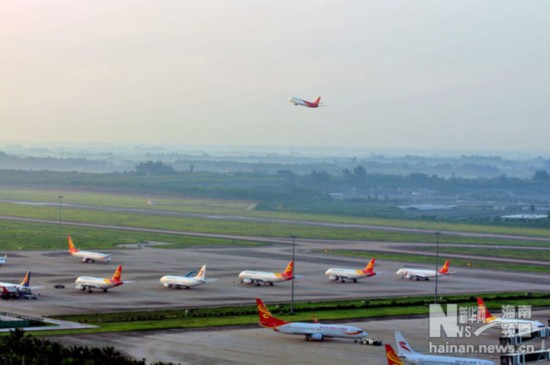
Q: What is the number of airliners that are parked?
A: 12